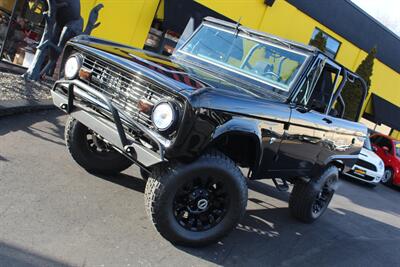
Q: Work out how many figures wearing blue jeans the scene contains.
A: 0